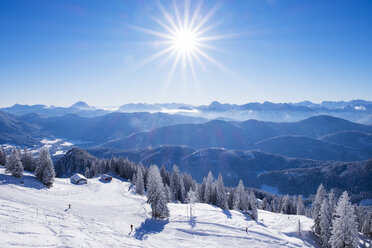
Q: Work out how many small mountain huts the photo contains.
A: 2